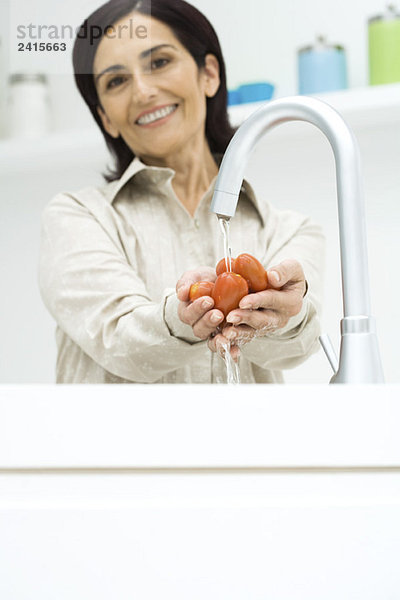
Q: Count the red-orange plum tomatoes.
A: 4